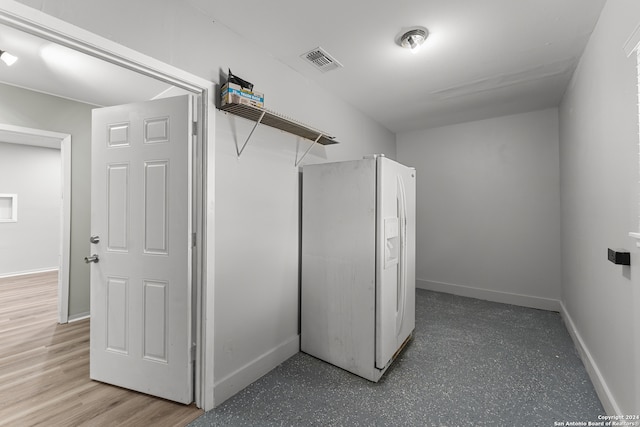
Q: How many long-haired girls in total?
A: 0